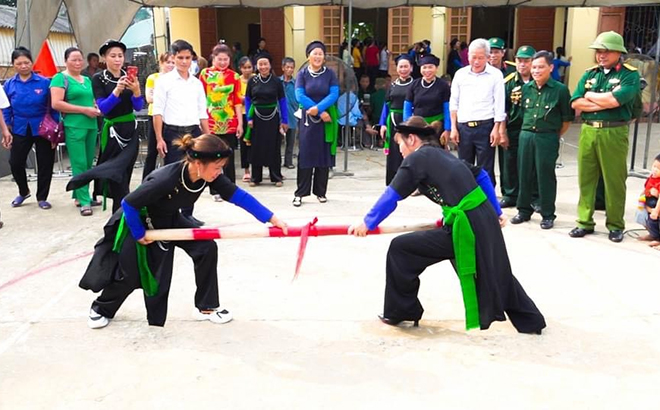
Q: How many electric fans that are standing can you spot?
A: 2